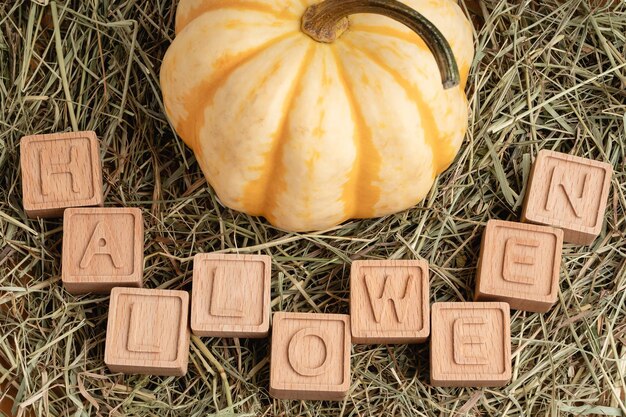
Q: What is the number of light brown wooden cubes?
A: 9